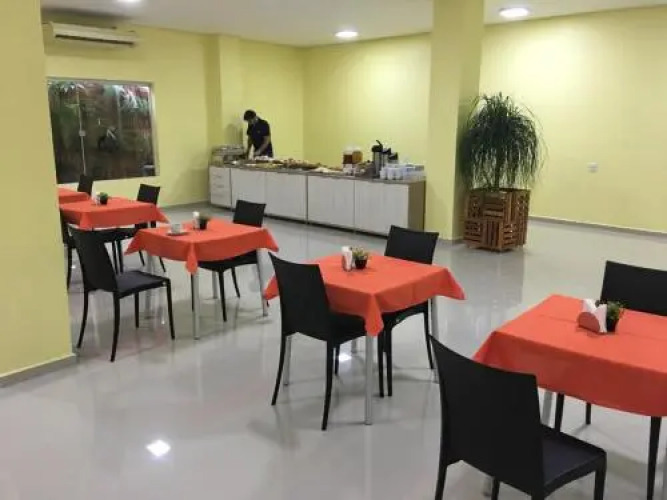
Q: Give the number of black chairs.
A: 9